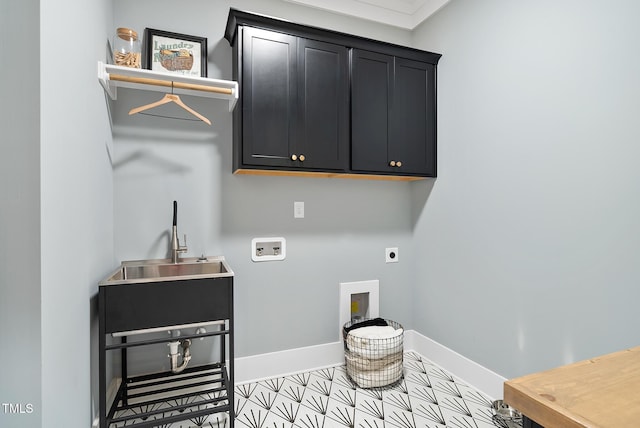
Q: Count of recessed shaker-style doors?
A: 4